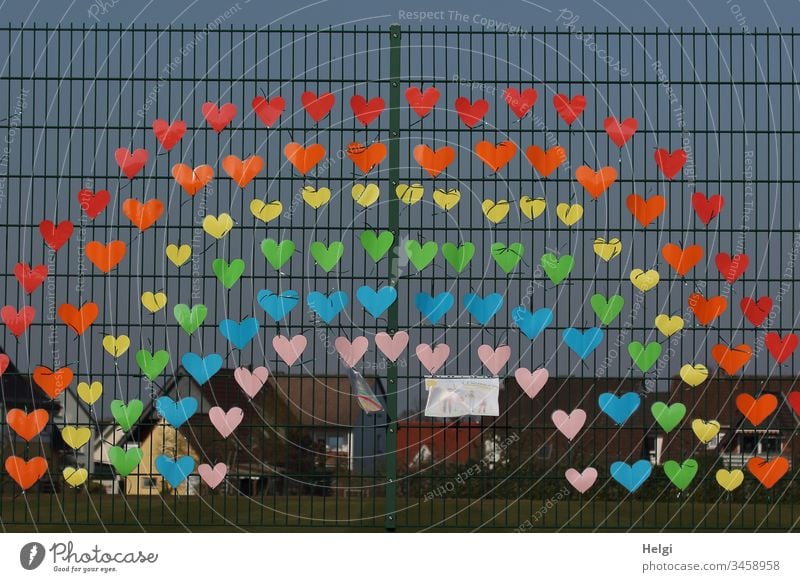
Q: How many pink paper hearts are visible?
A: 11